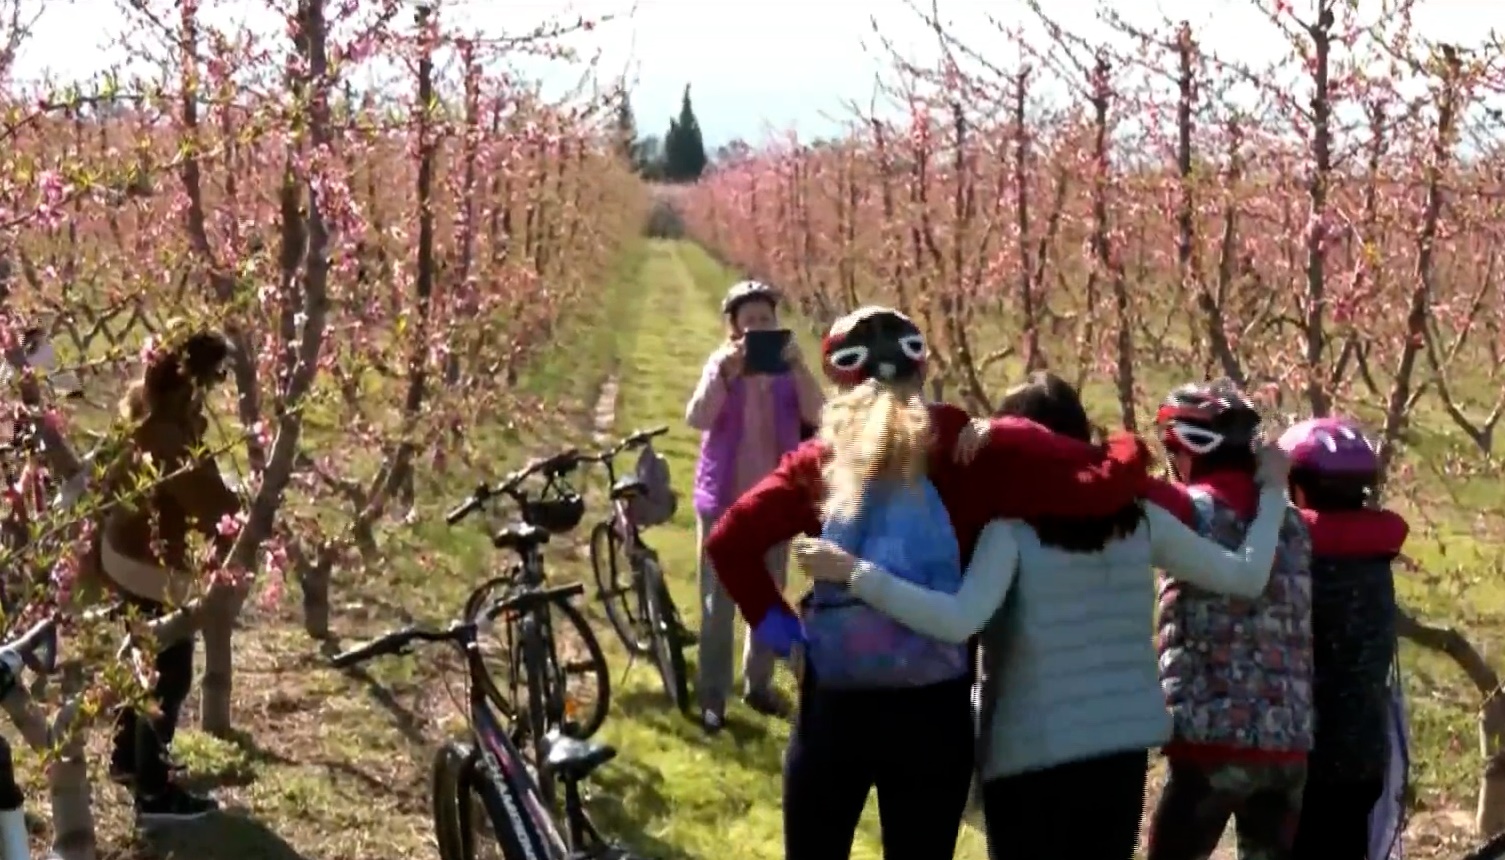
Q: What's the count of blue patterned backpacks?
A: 1